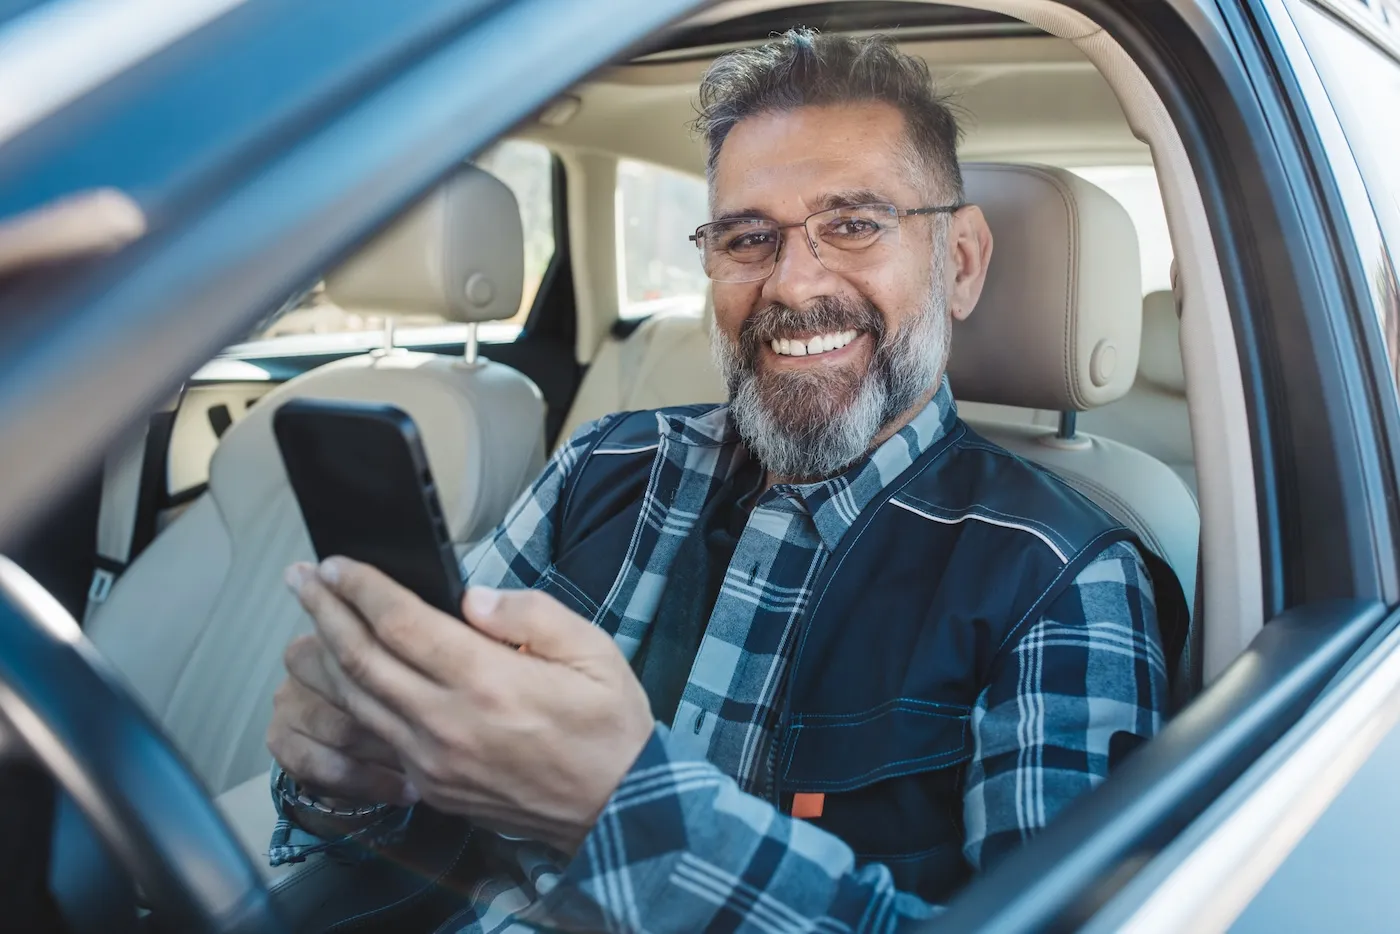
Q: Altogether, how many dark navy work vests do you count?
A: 1